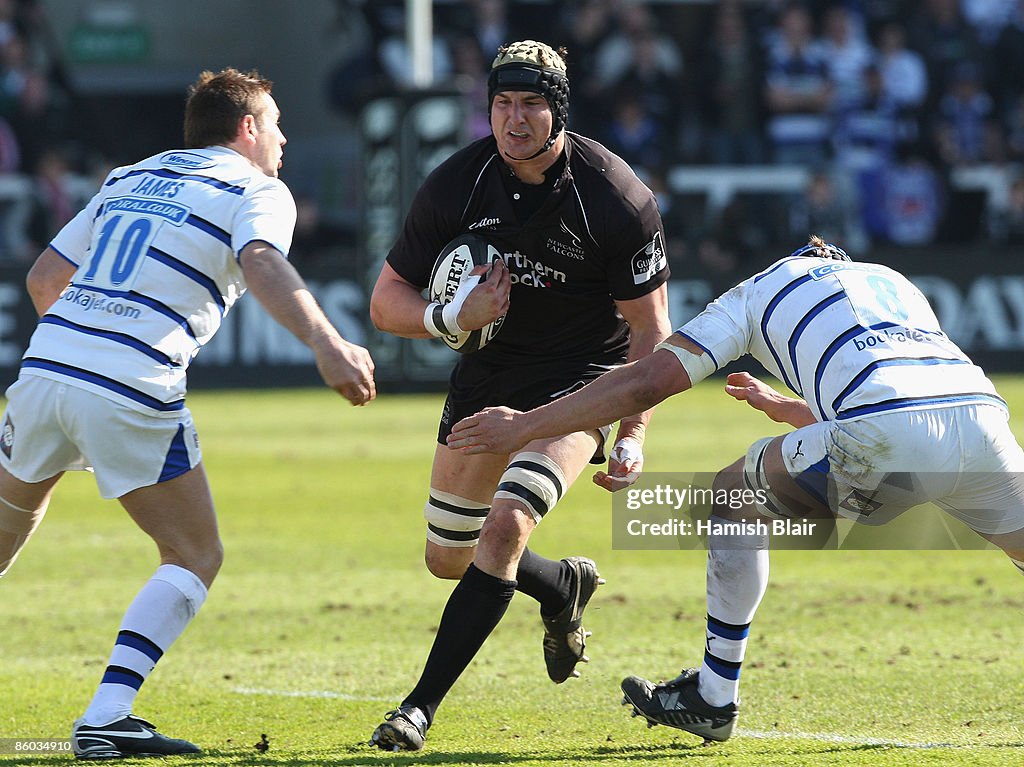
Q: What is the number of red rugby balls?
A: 0